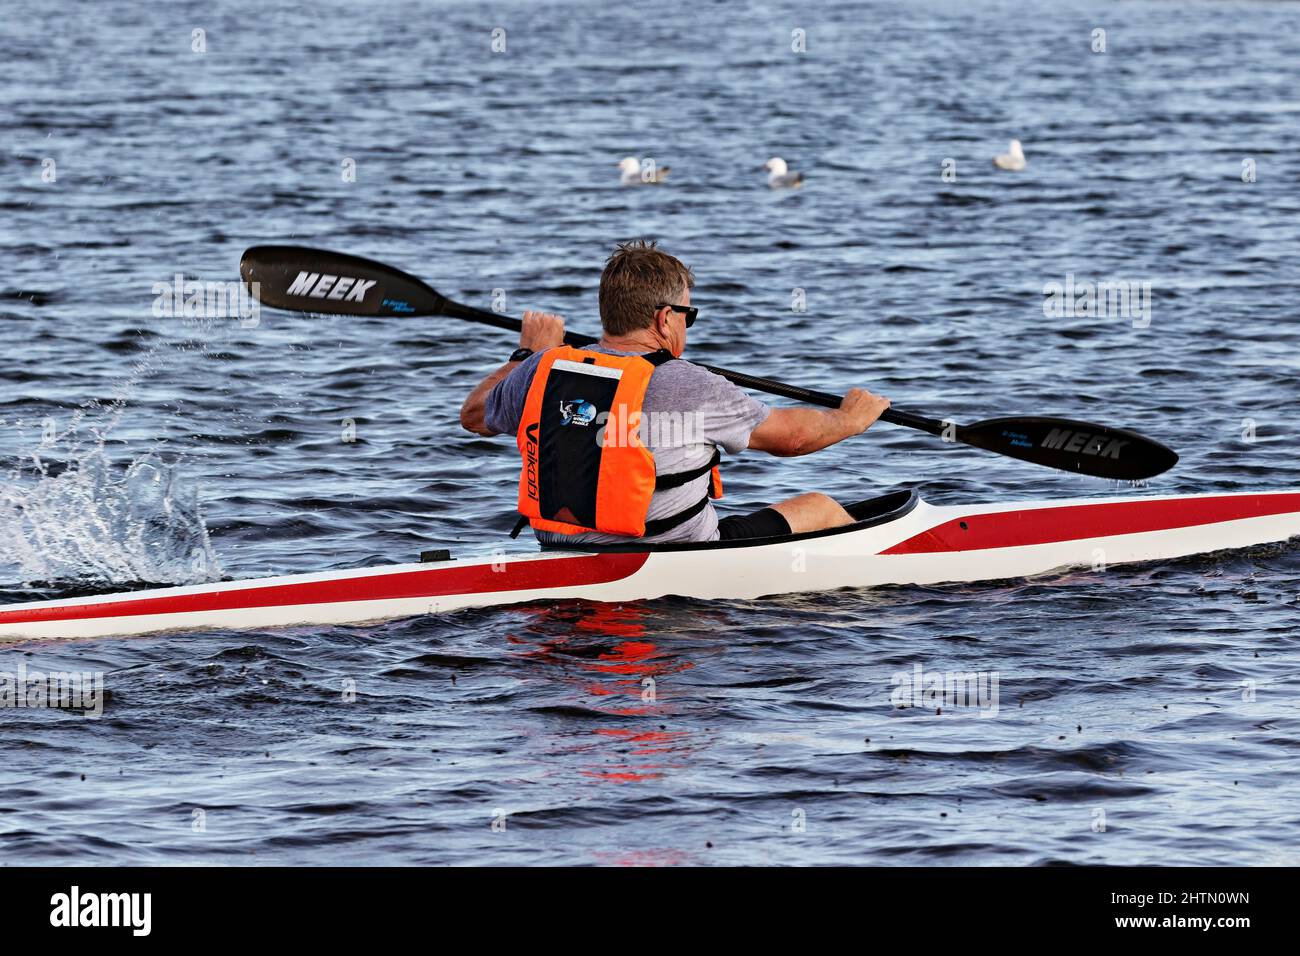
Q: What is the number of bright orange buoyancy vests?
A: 1